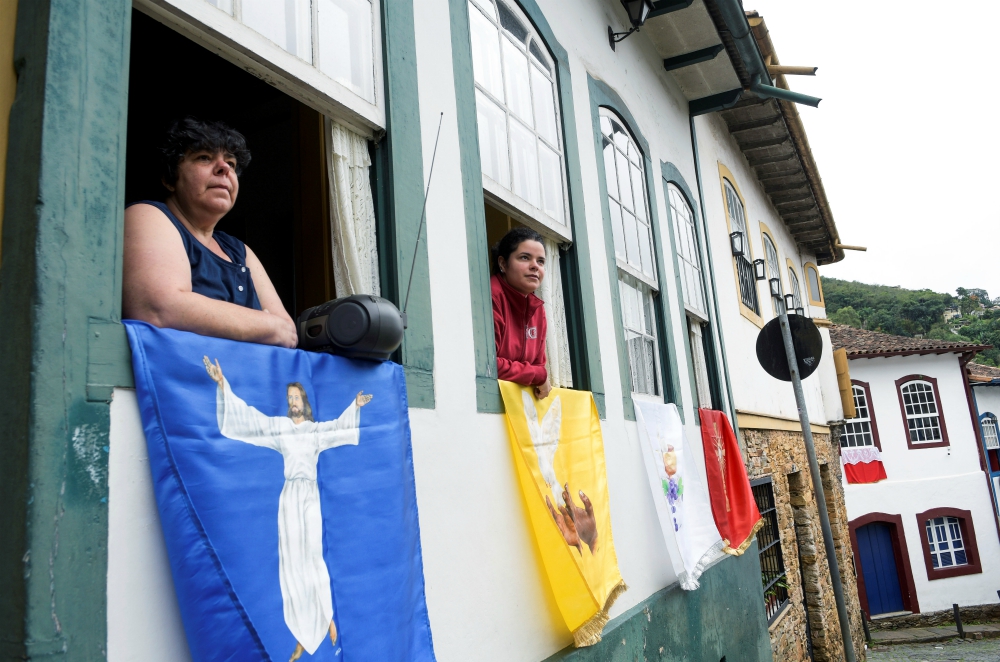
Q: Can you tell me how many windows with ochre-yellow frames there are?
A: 4